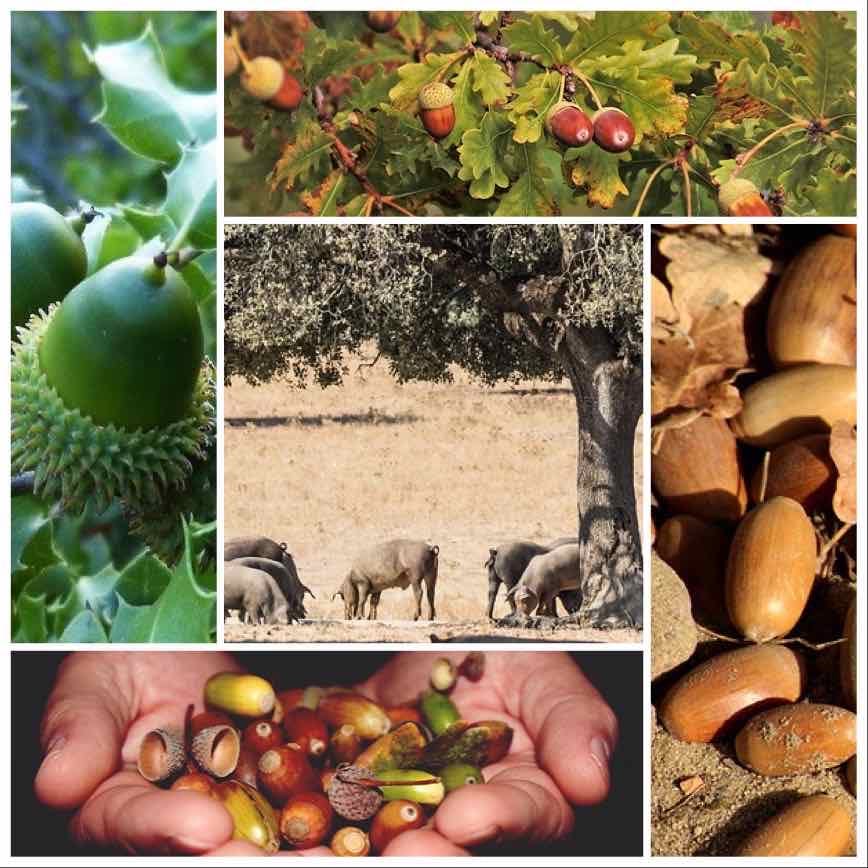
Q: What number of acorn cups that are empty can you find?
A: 2